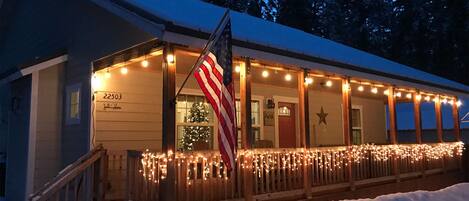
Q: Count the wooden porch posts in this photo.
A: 8